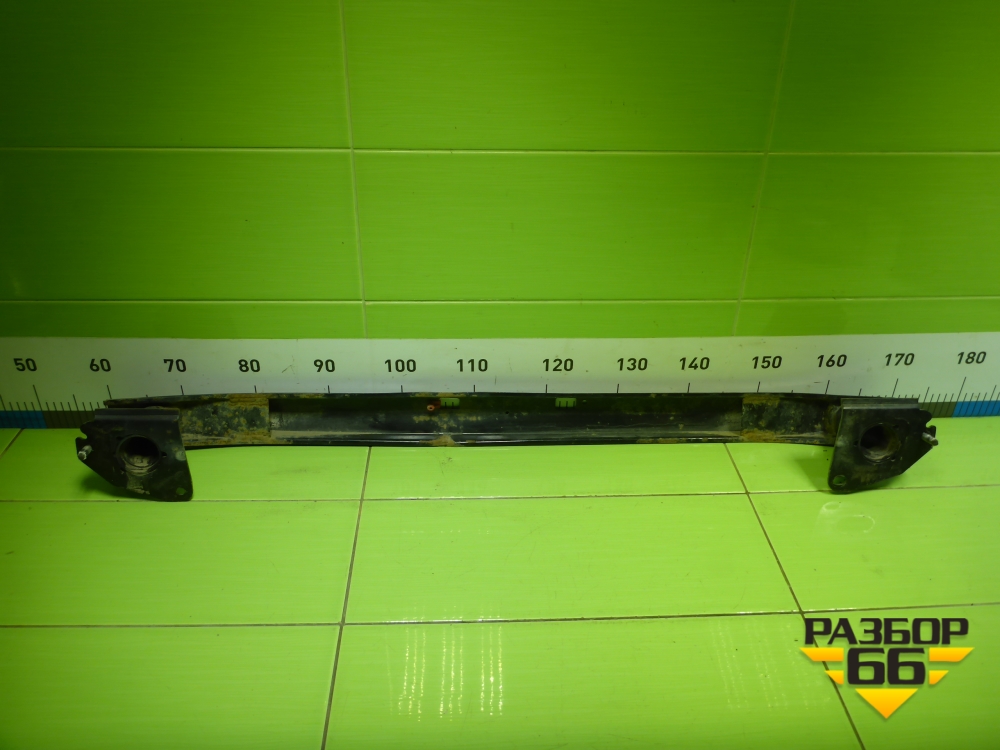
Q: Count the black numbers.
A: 15